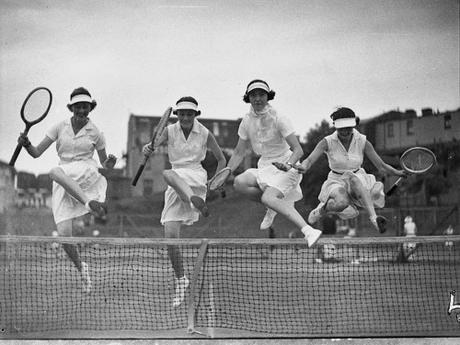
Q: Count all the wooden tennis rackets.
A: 4